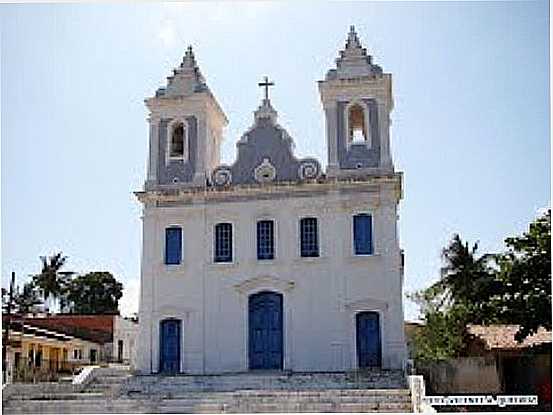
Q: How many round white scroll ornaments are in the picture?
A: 2